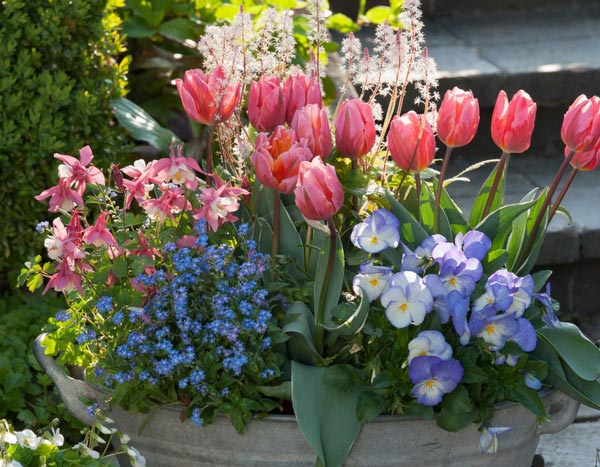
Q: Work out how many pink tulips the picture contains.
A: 12